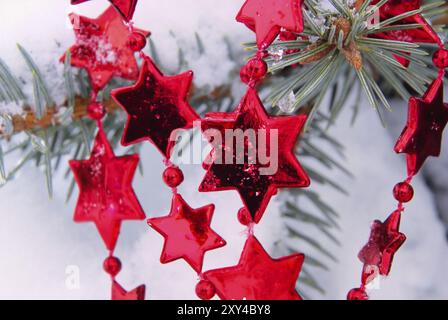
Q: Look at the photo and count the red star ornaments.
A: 12